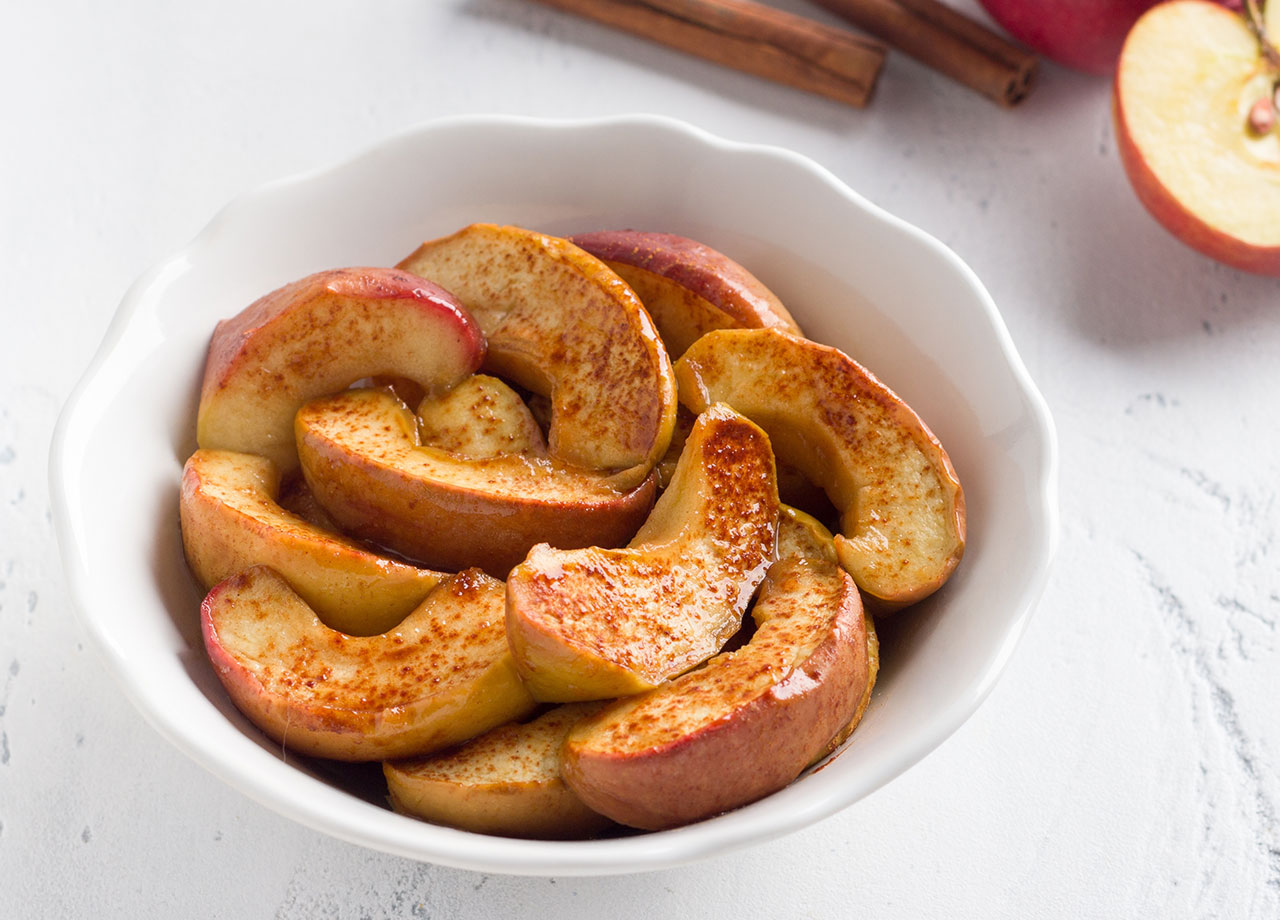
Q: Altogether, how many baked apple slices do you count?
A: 11